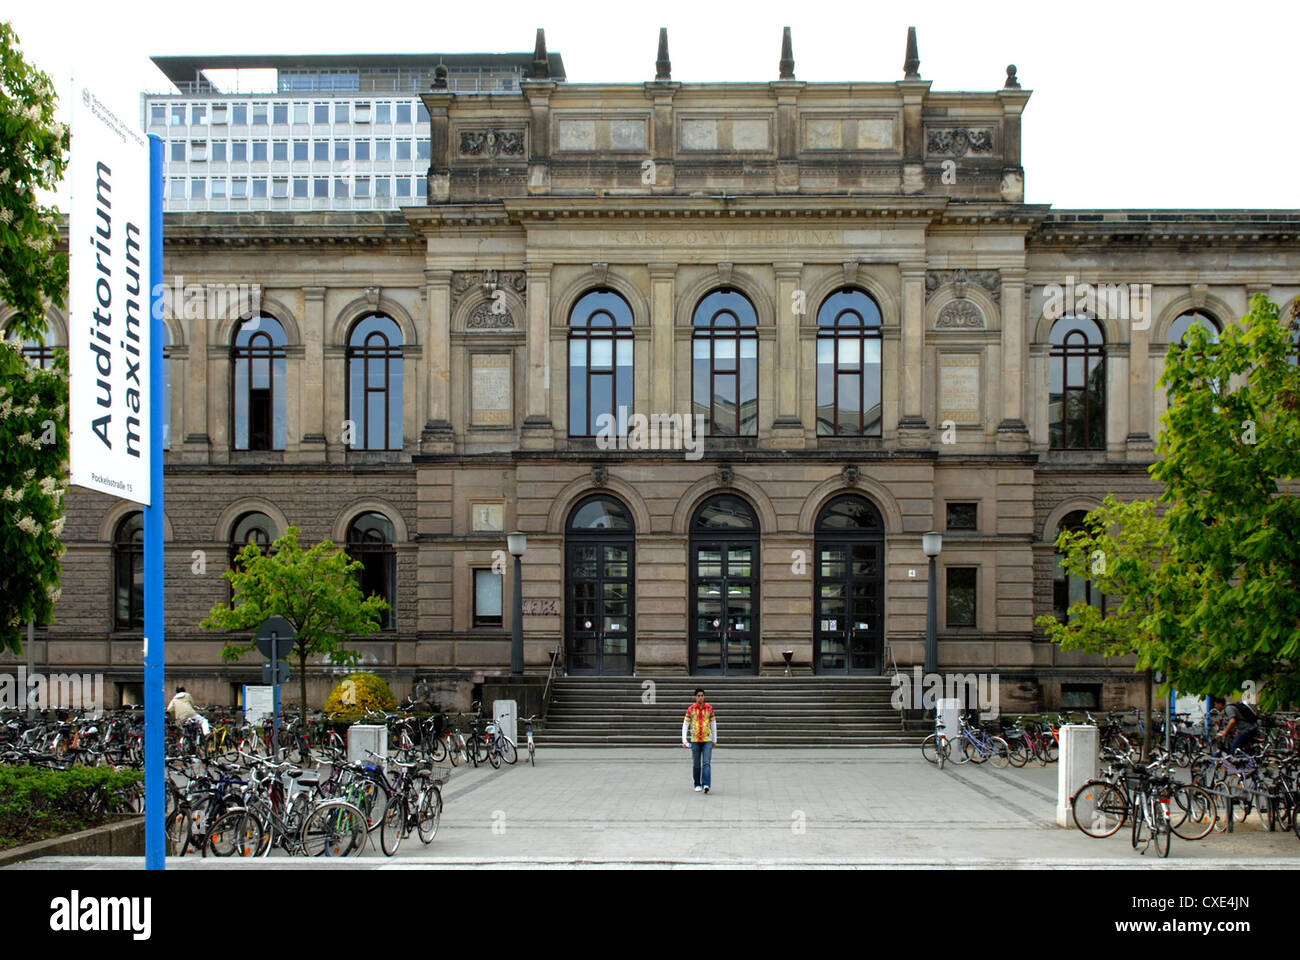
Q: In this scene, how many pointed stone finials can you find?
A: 4